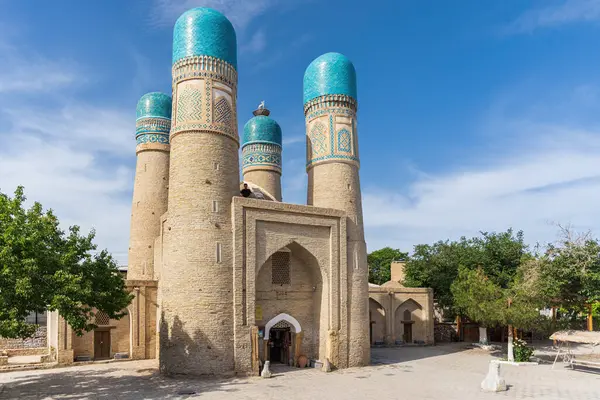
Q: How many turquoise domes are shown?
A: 4